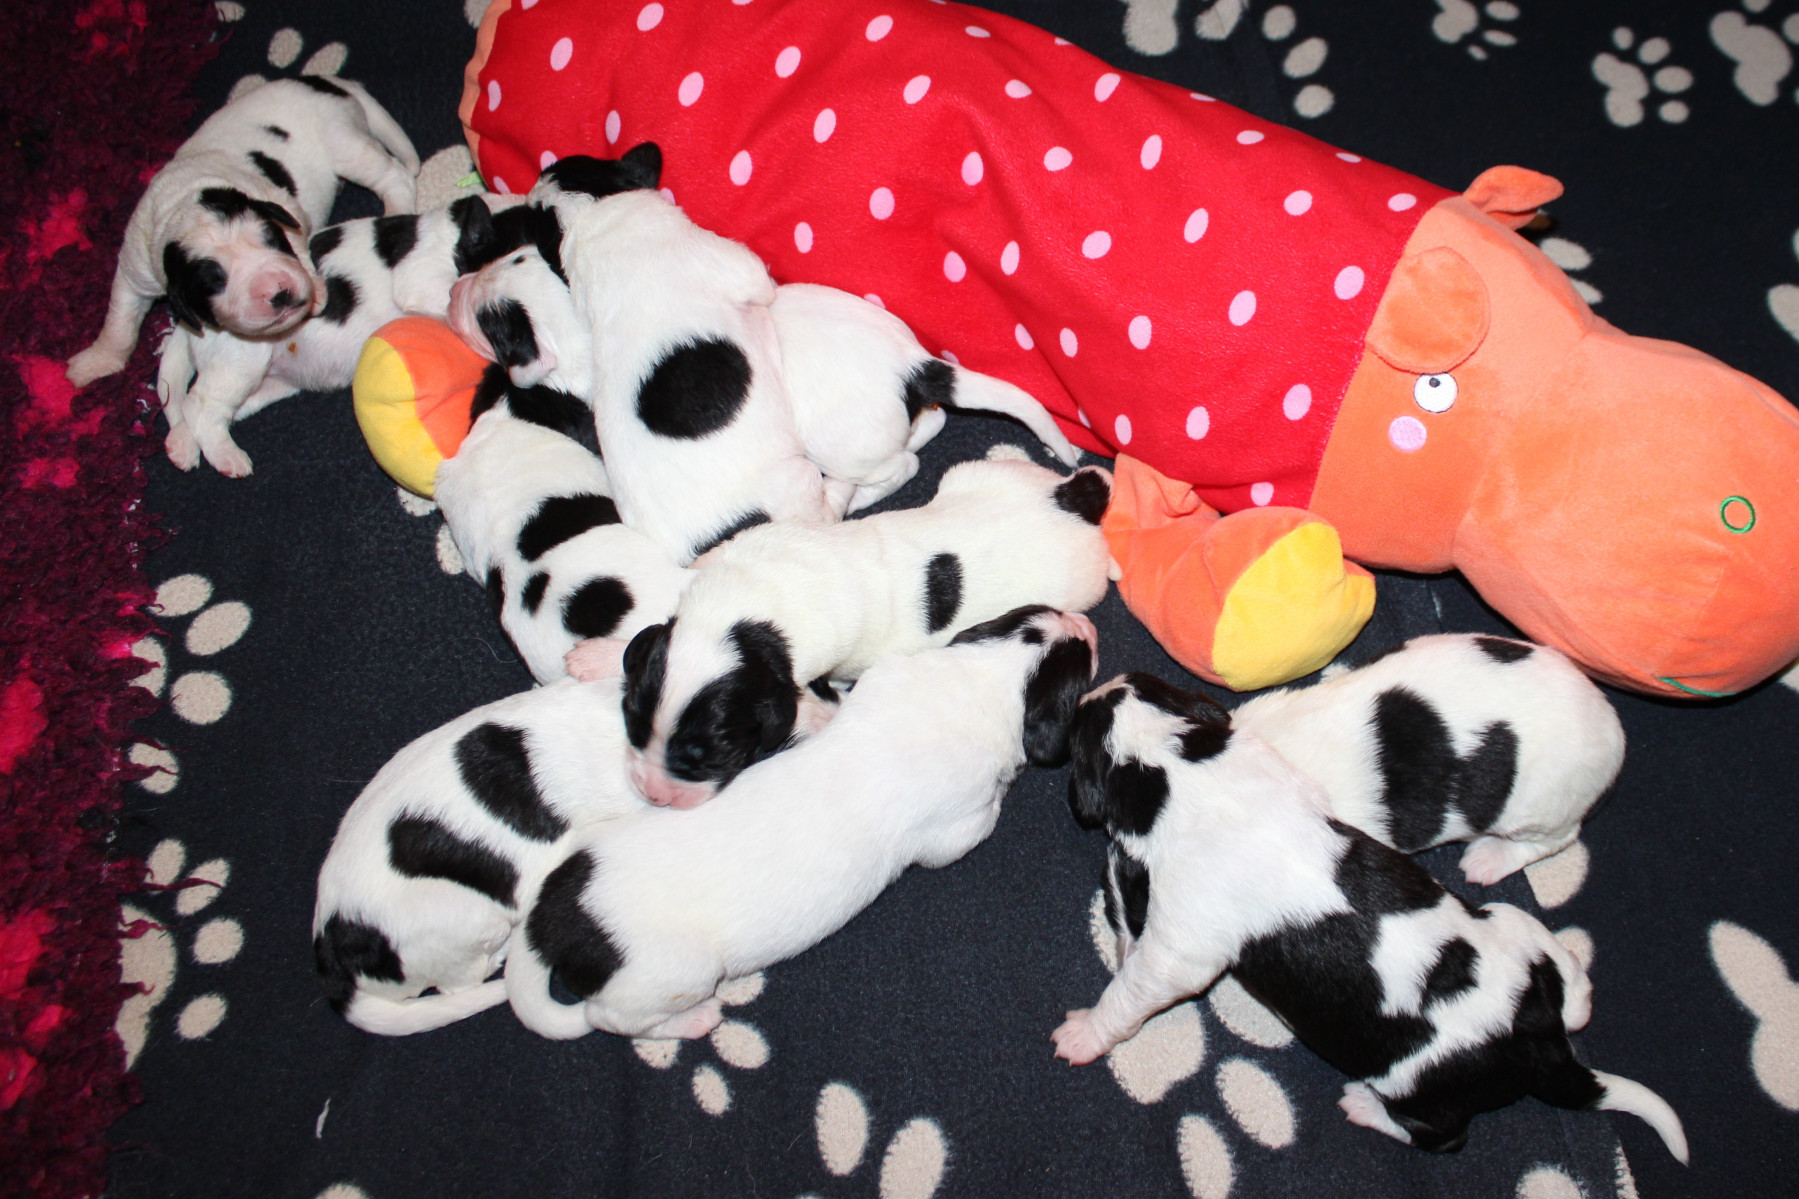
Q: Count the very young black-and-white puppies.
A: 10